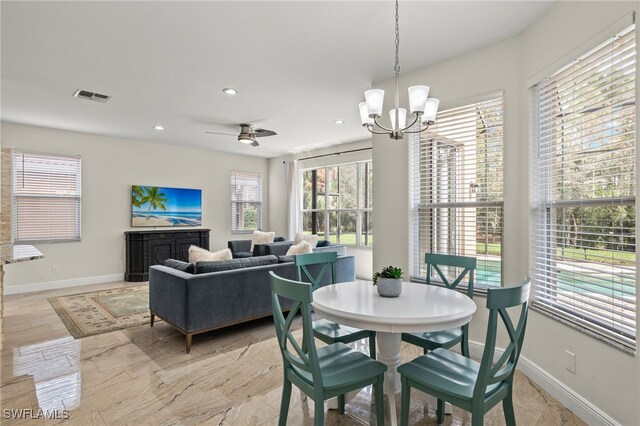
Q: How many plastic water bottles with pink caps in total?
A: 0